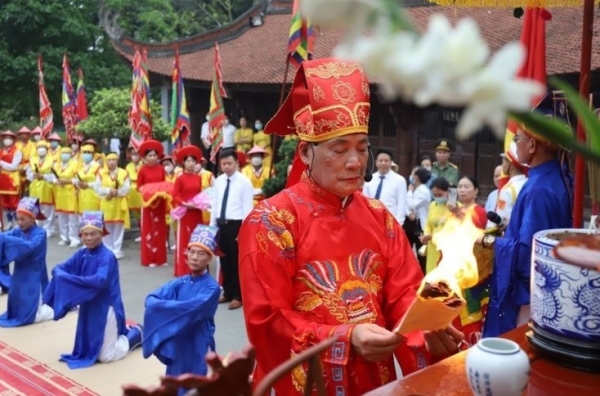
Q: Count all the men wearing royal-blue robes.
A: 4